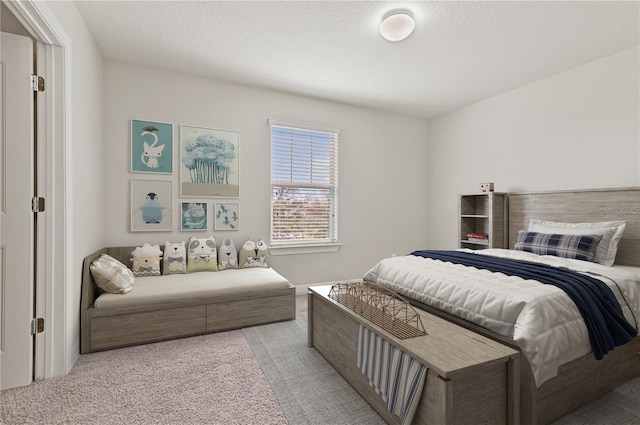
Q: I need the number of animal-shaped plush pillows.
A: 5